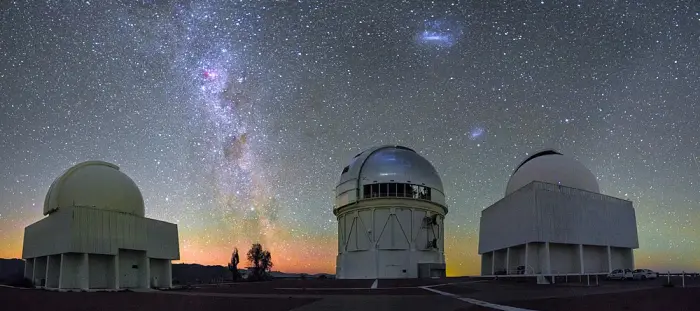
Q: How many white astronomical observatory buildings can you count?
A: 3